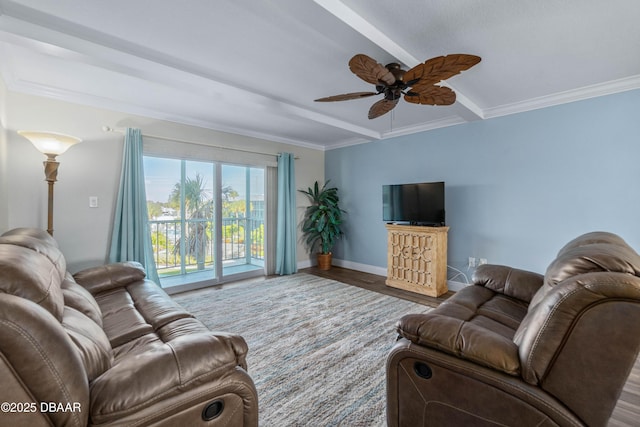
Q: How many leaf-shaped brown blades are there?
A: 5